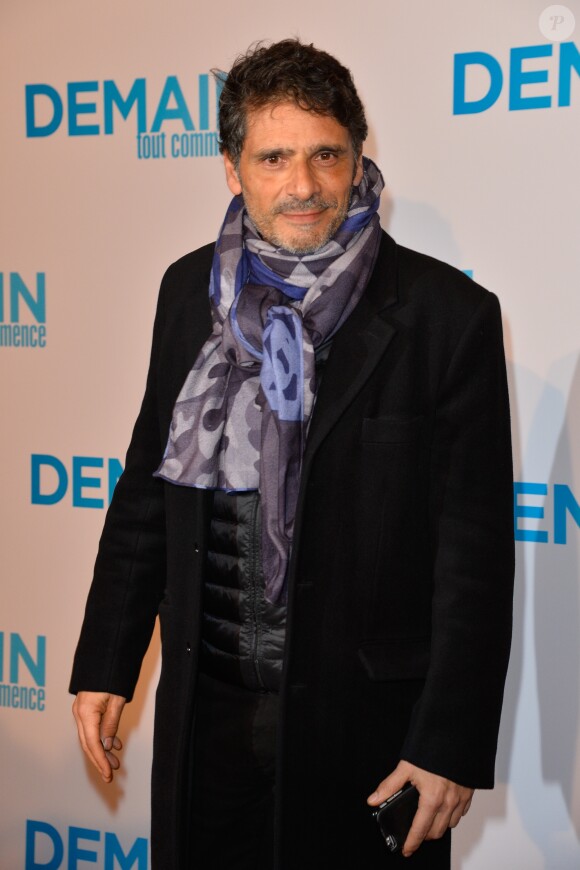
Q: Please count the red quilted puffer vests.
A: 0